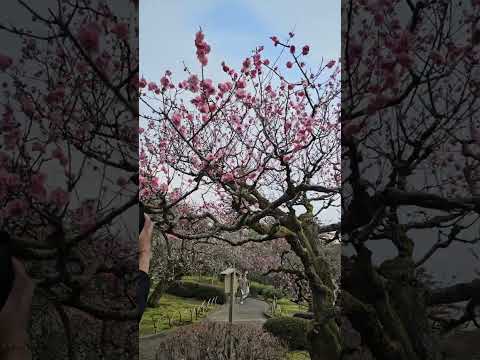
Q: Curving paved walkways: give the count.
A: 1